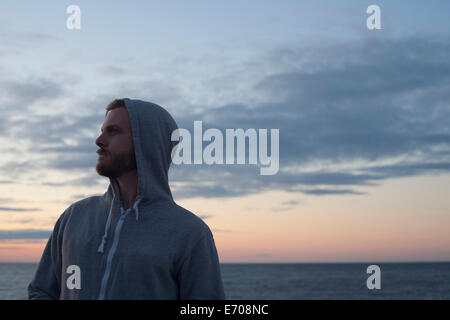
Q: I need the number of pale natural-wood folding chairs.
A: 0